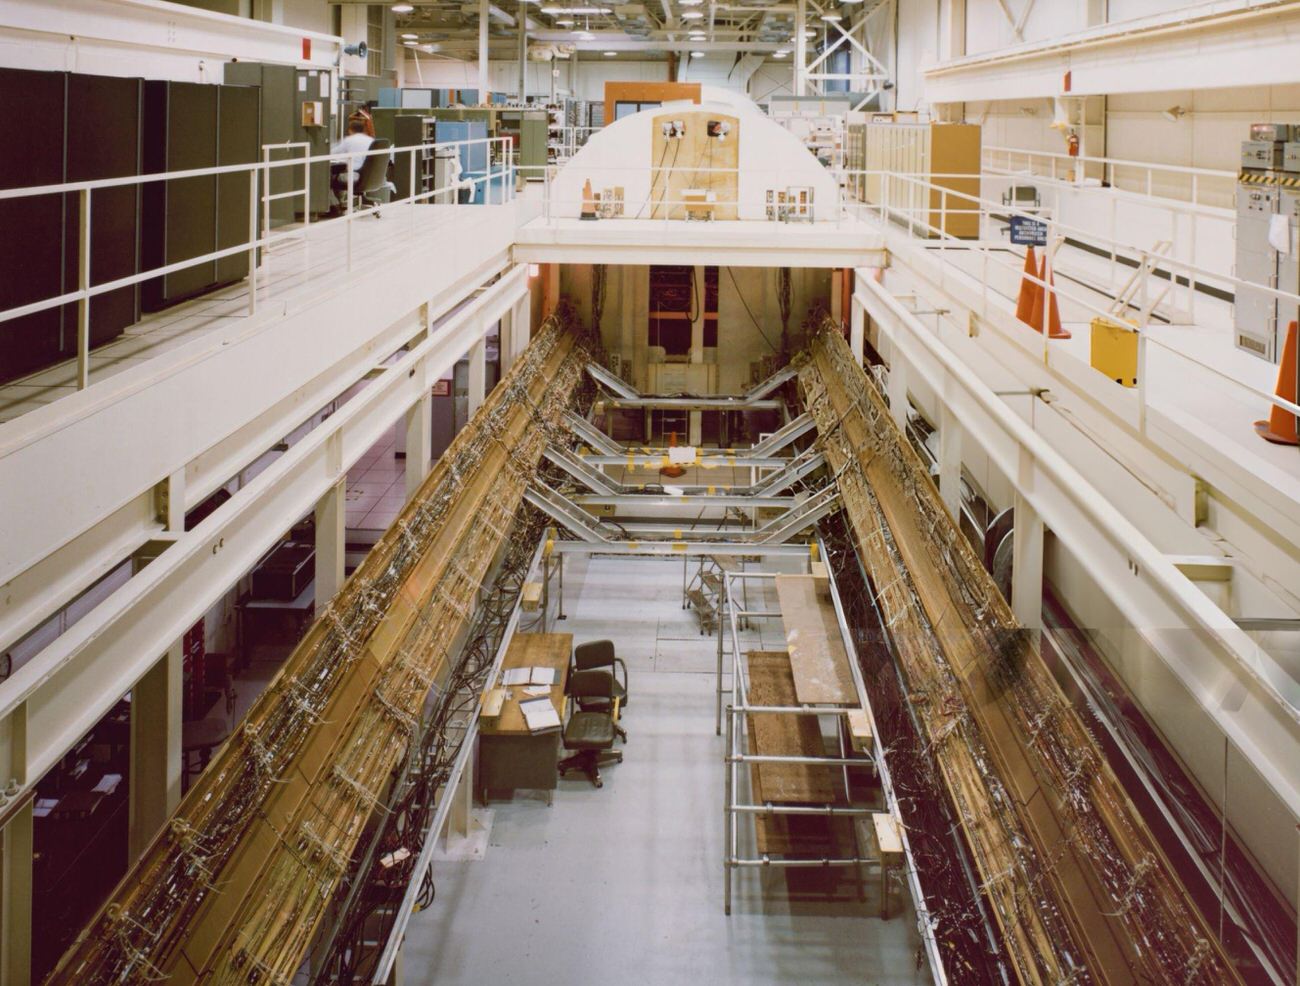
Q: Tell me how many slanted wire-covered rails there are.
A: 2